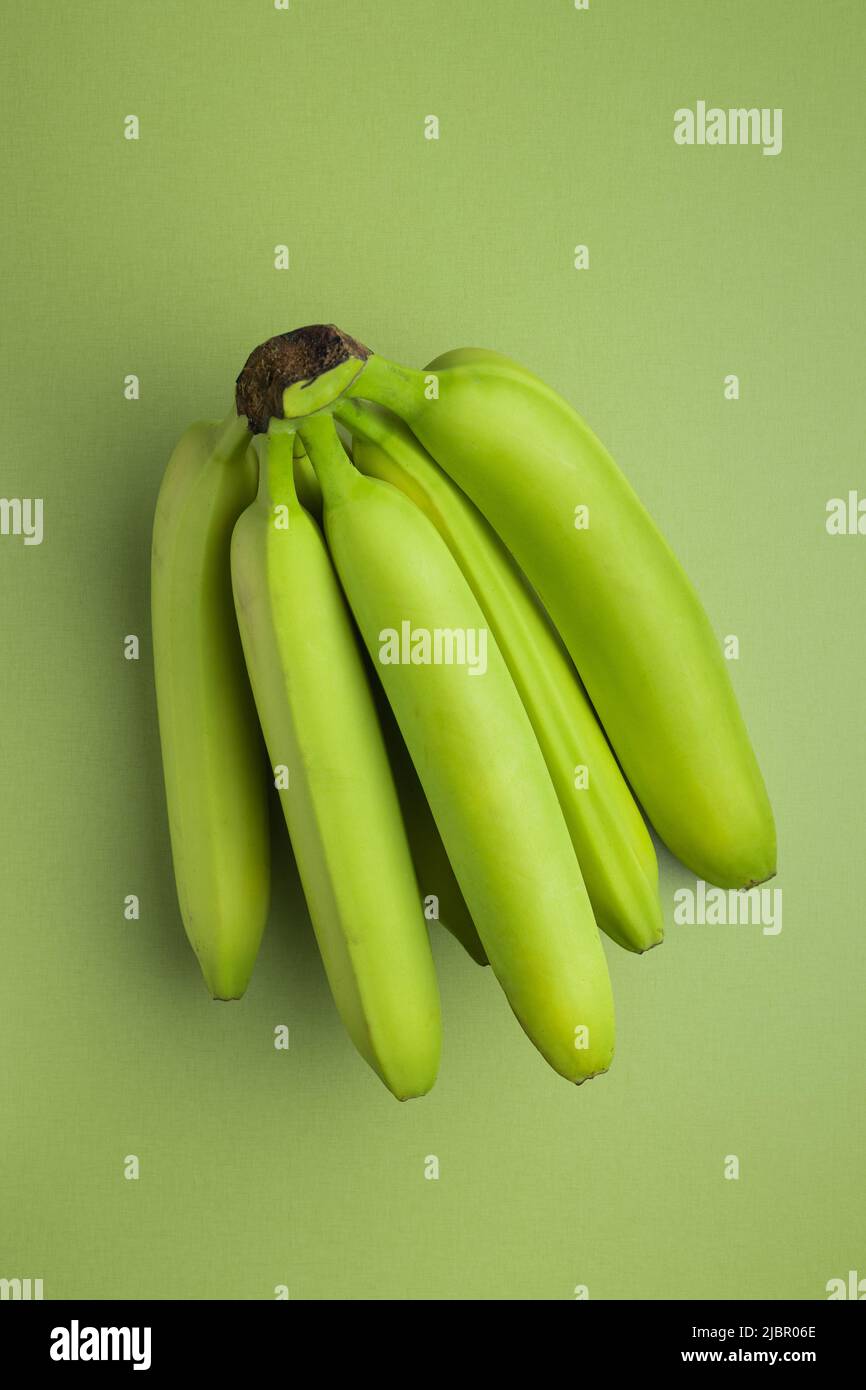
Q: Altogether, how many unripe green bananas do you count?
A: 7